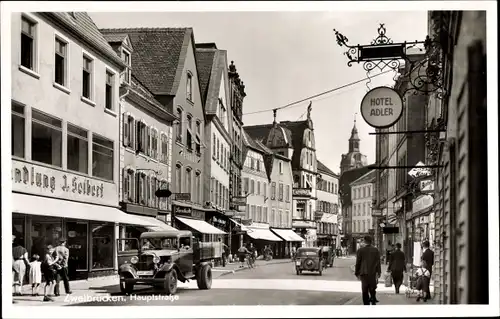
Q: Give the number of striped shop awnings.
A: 0